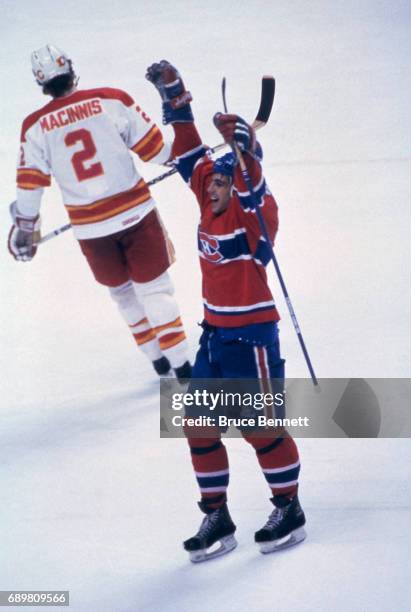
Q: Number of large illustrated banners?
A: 0